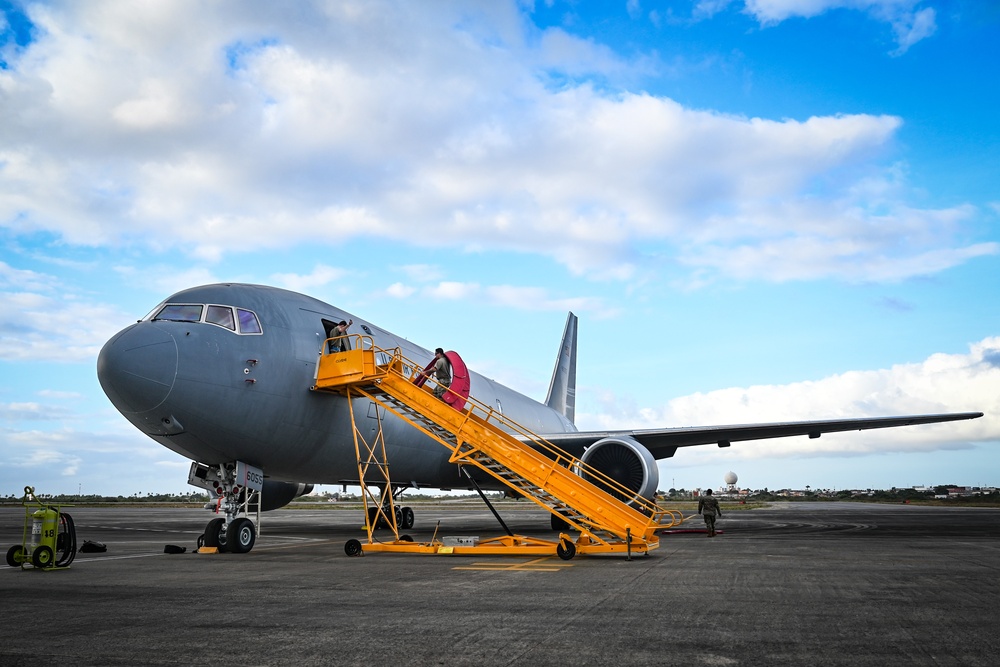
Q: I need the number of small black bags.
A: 2